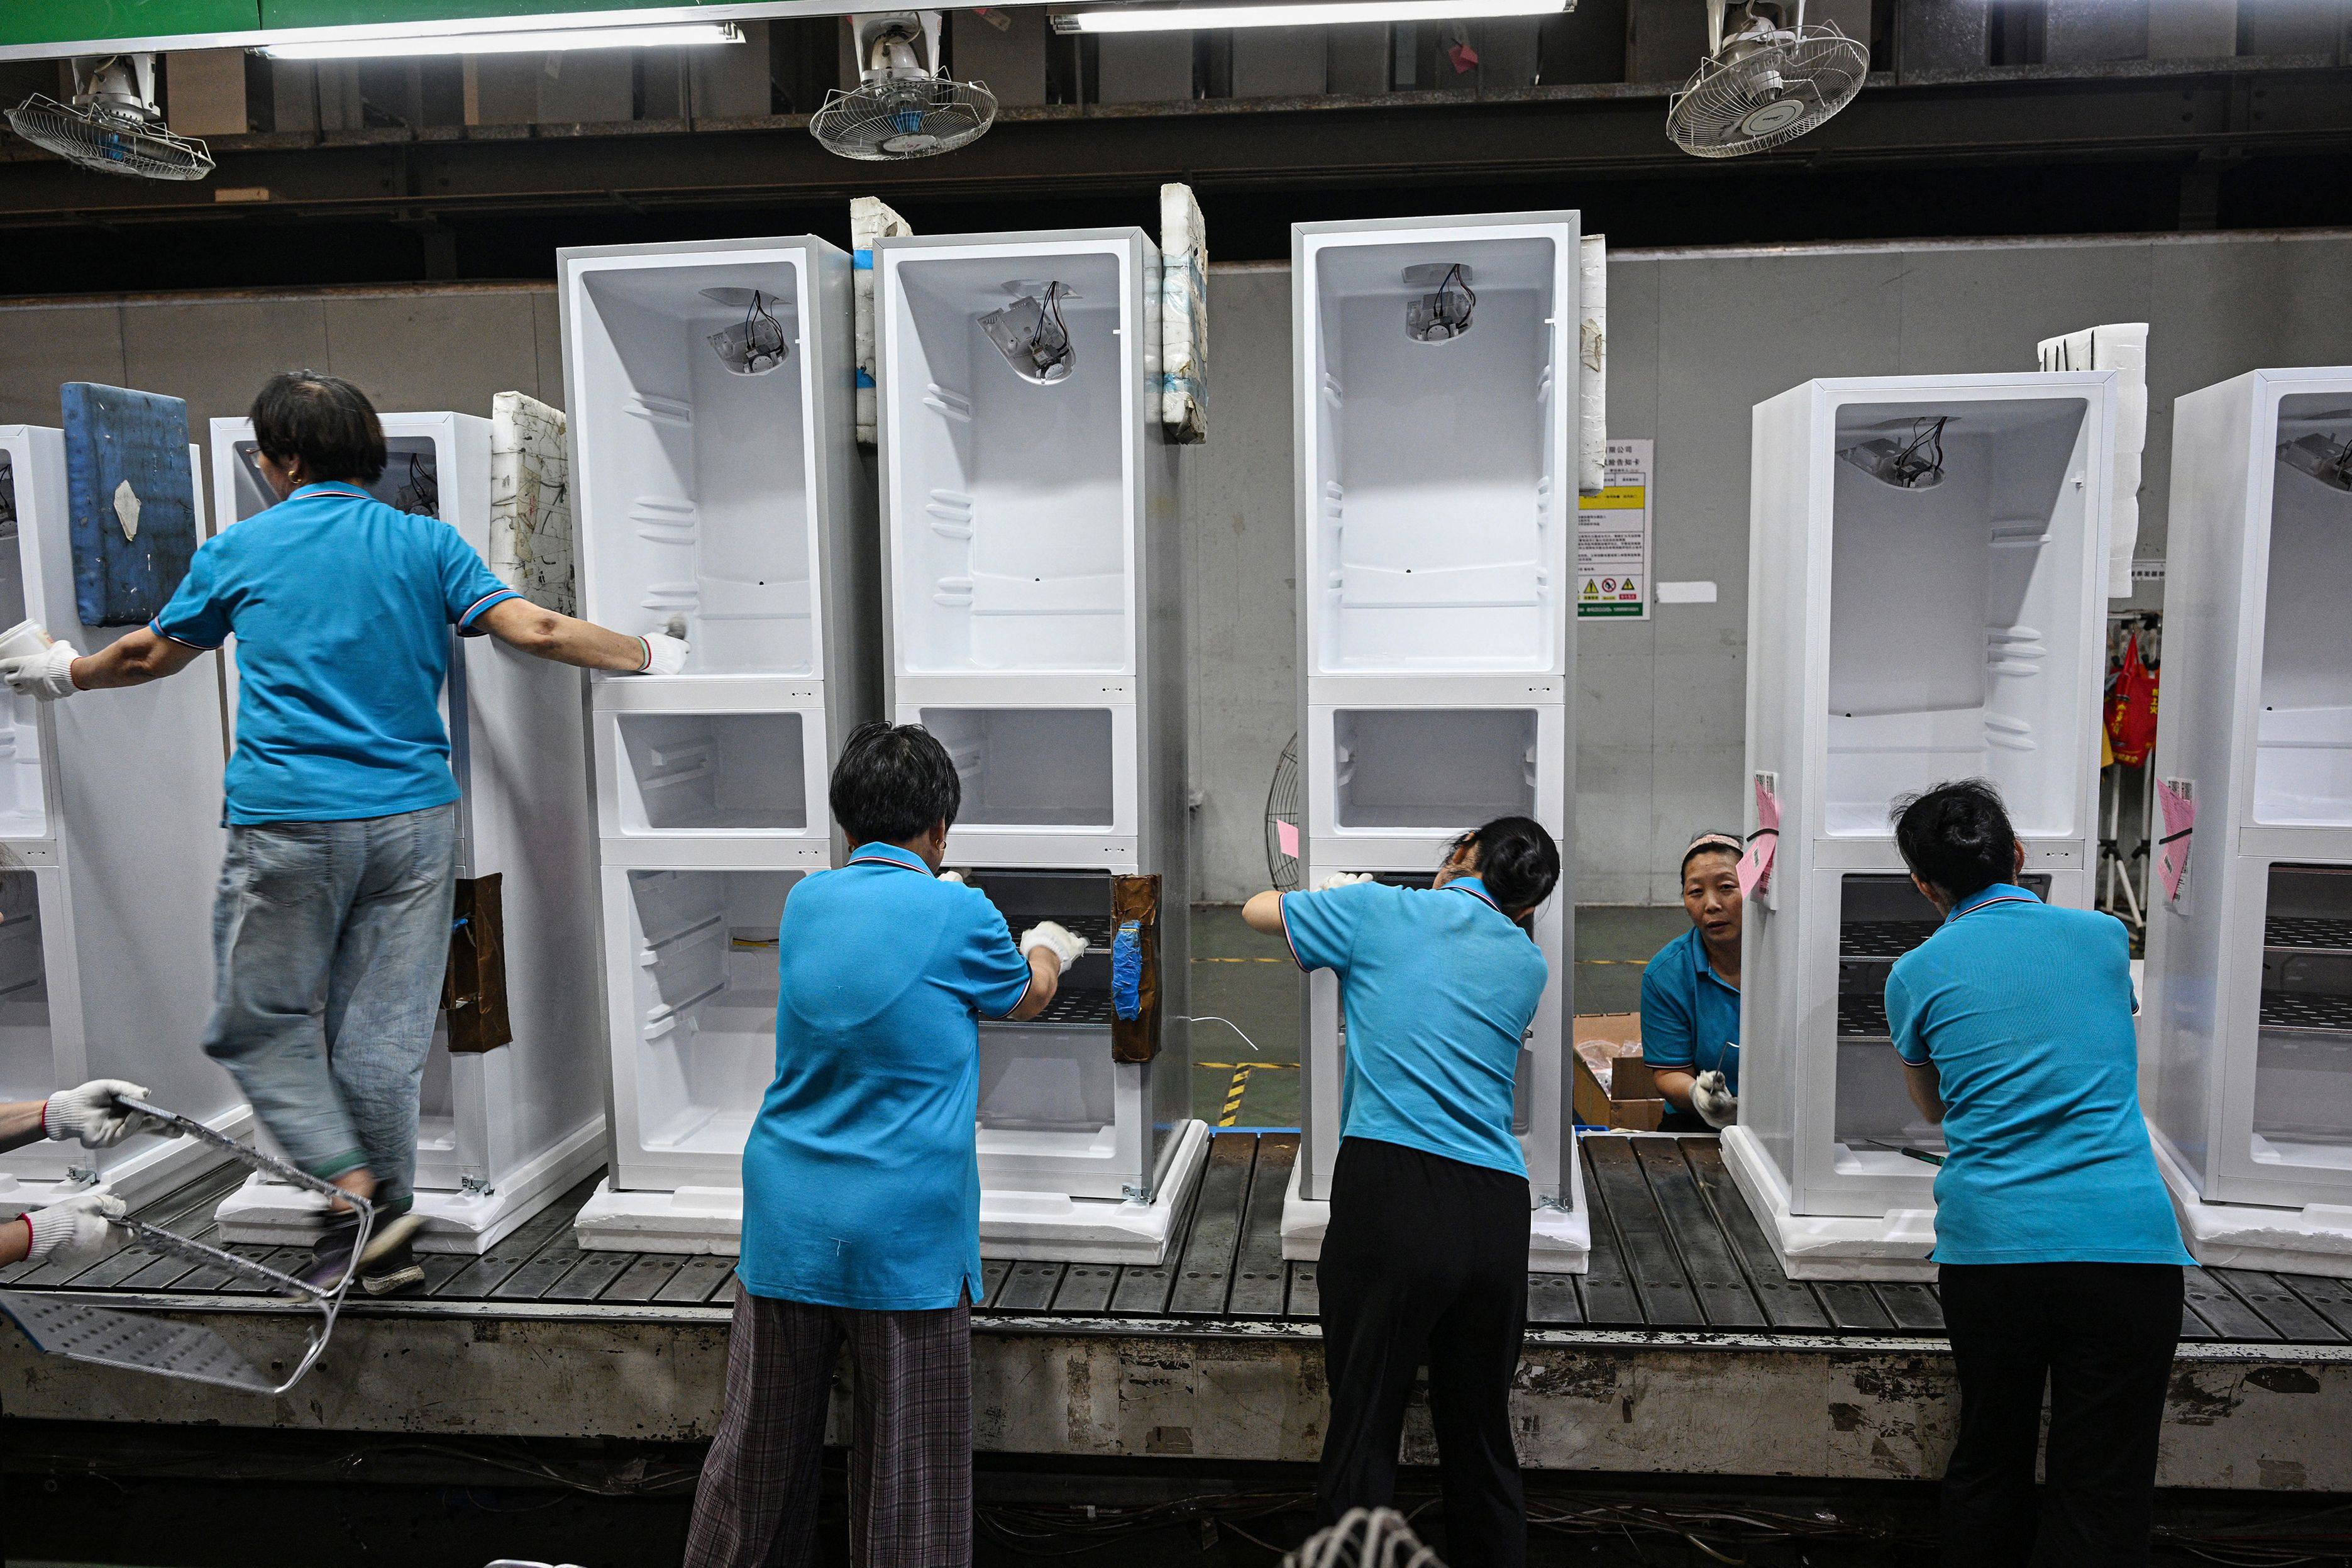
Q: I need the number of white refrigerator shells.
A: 7